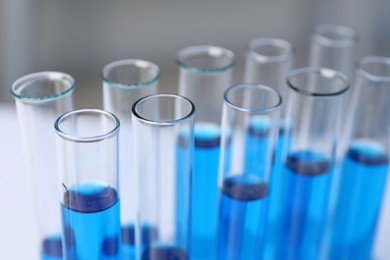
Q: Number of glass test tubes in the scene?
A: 10